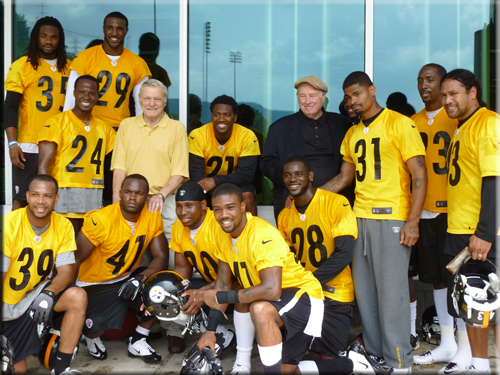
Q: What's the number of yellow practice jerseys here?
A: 12